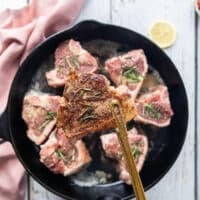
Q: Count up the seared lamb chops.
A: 1